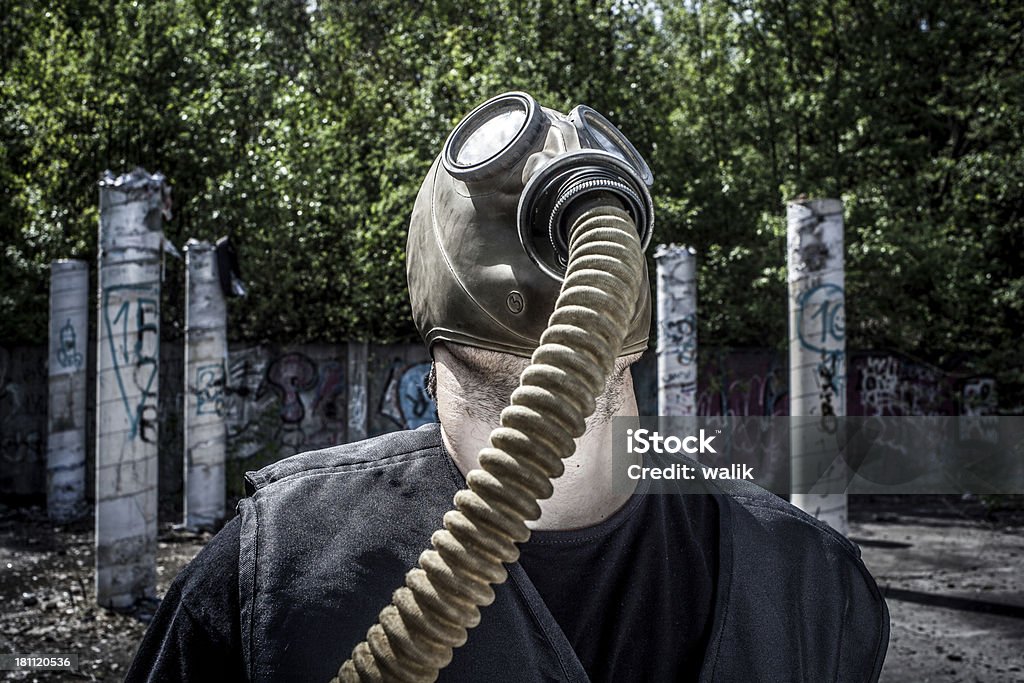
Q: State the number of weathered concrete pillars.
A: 5